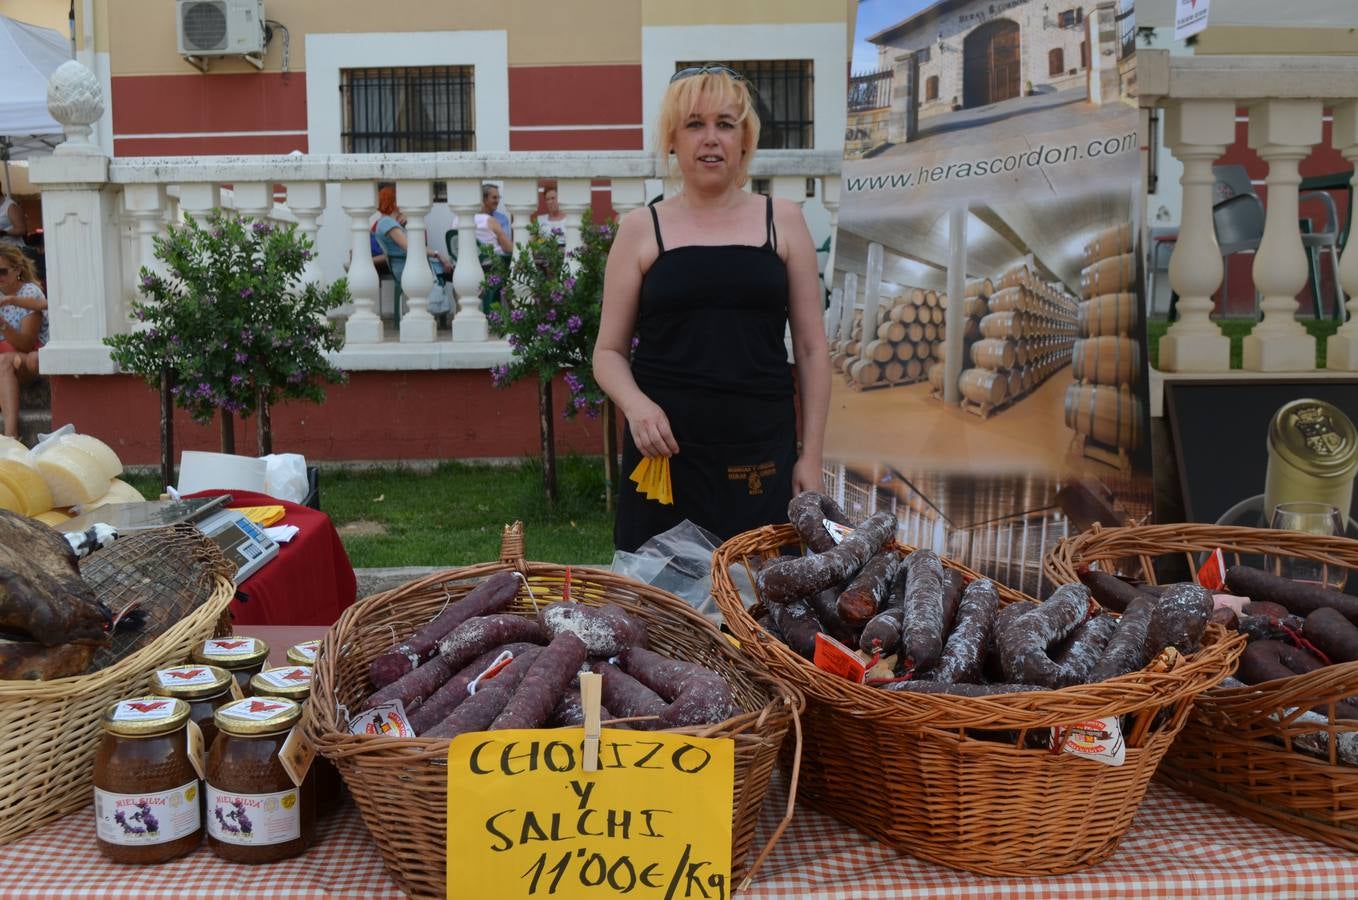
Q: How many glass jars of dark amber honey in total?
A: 6